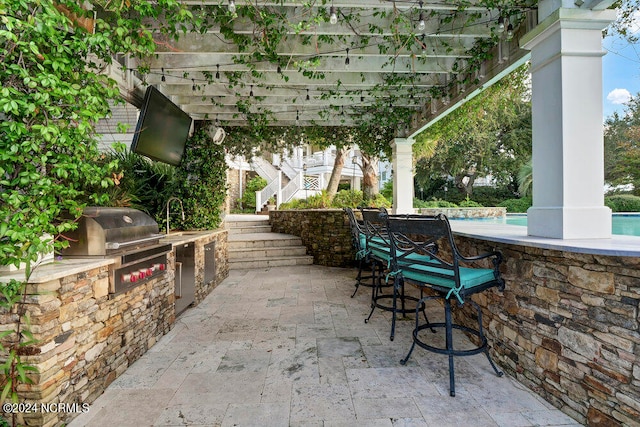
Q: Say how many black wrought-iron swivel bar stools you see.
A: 3